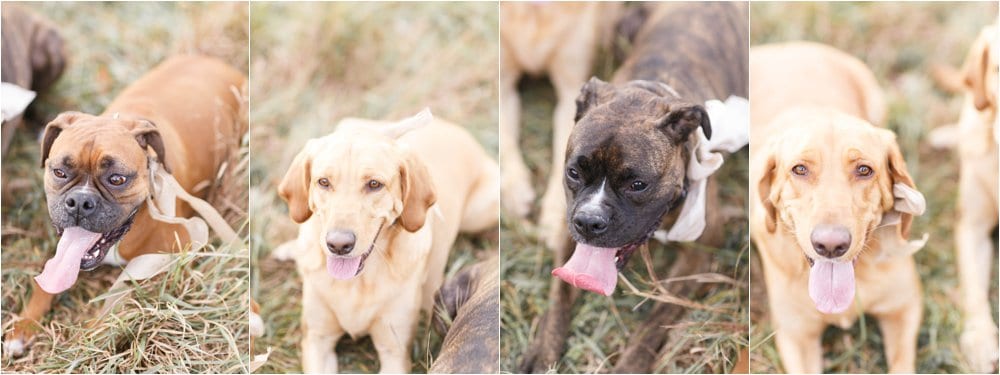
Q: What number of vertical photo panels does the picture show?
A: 4